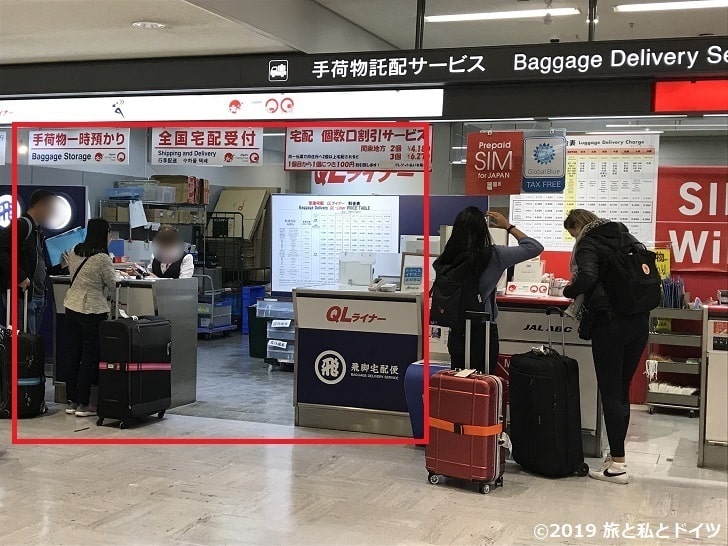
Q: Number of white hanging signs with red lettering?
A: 3